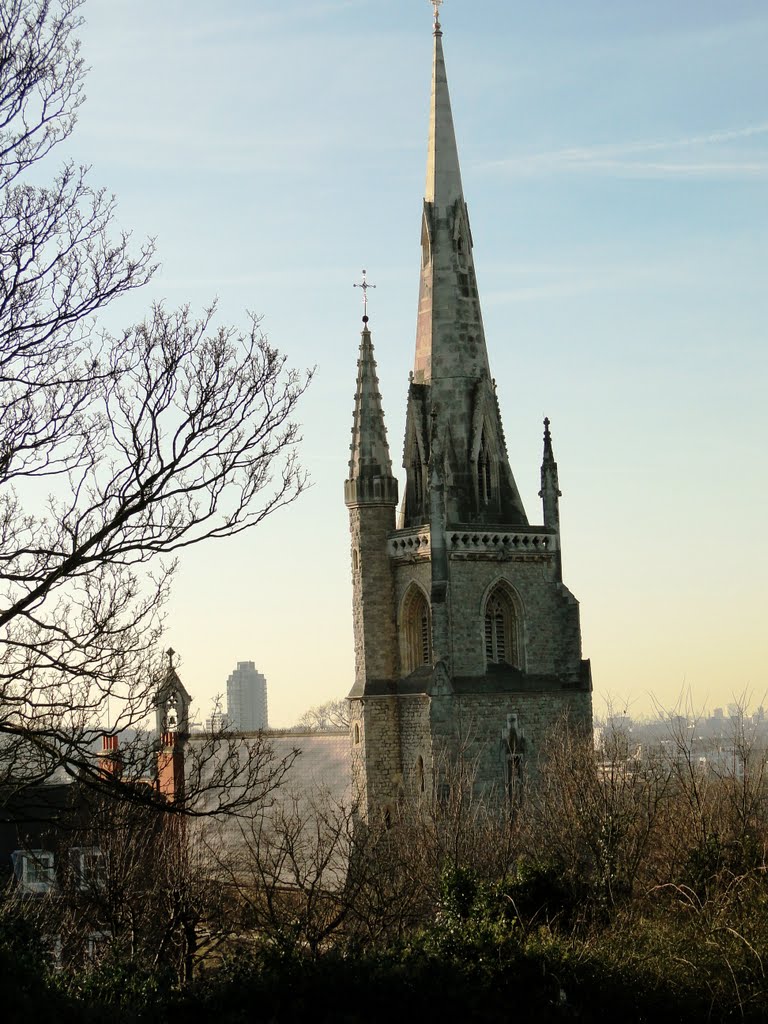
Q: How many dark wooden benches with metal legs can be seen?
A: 0